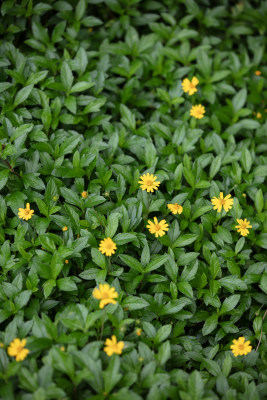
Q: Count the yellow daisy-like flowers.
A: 13